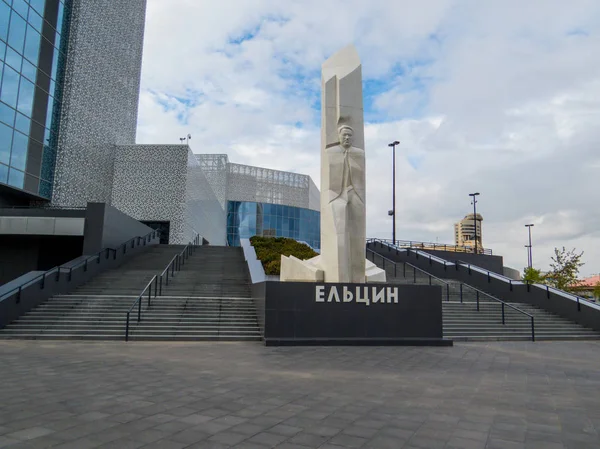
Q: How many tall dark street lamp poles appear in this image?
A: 3